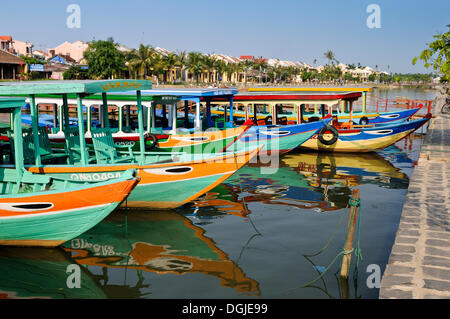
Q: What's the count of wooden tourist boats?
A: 6